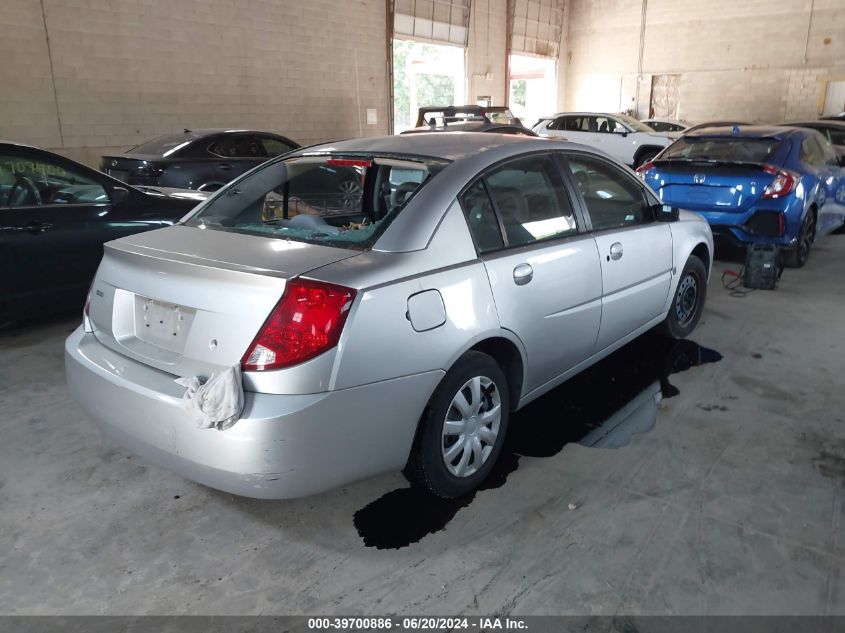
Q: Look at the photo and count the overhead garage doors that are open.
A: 2